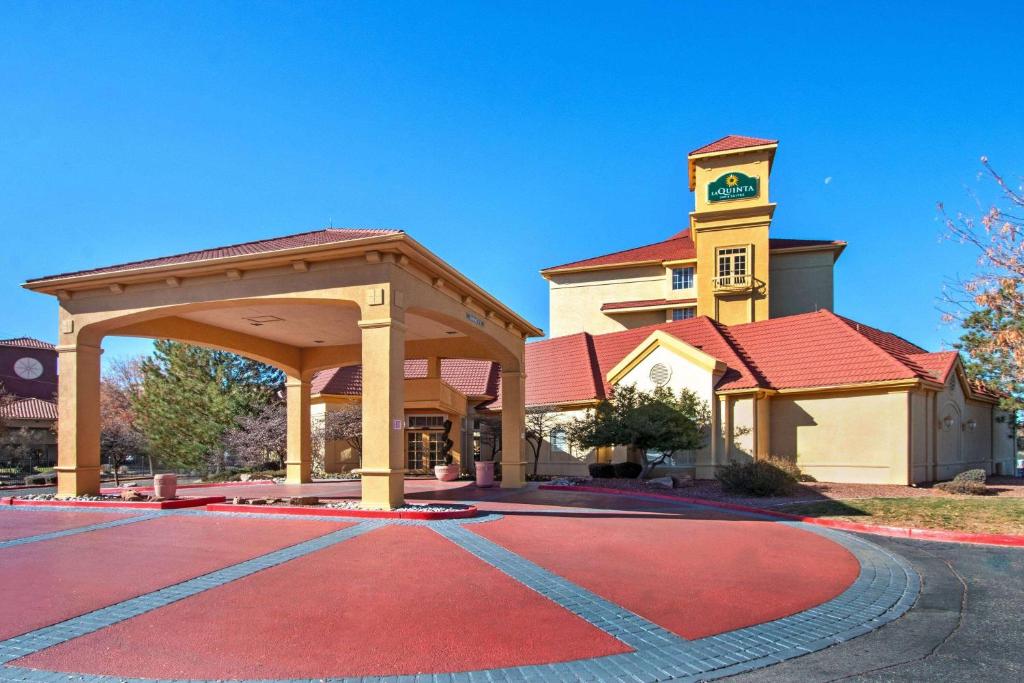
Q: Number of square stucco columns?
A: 4